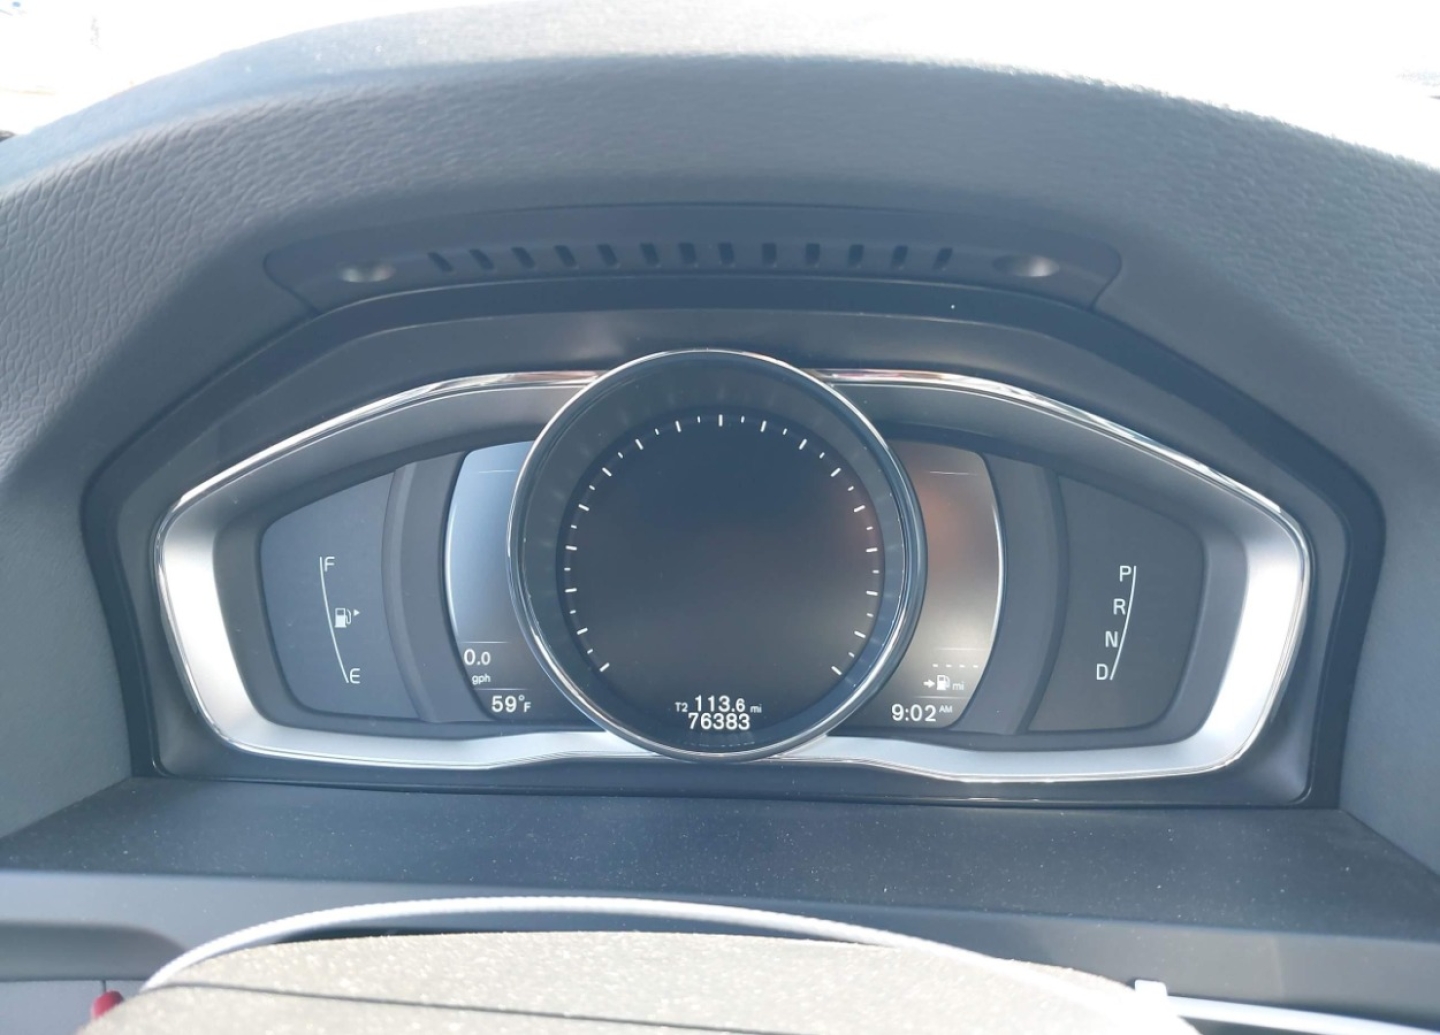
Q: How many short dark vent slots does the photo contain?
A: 13